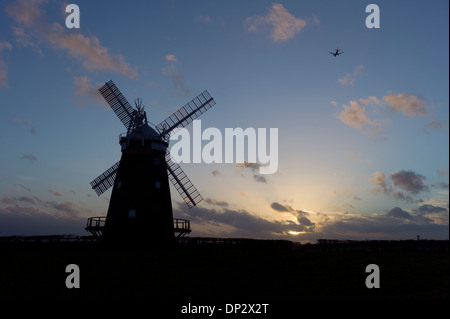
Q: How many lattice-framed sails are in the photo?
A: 4